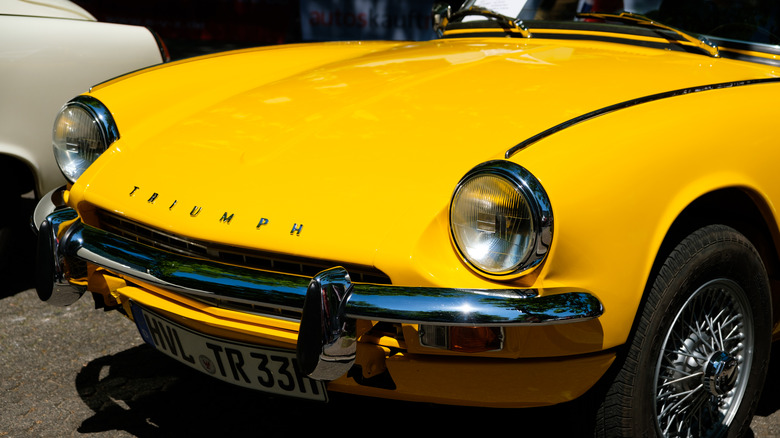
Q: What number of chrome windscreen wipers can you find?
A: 2